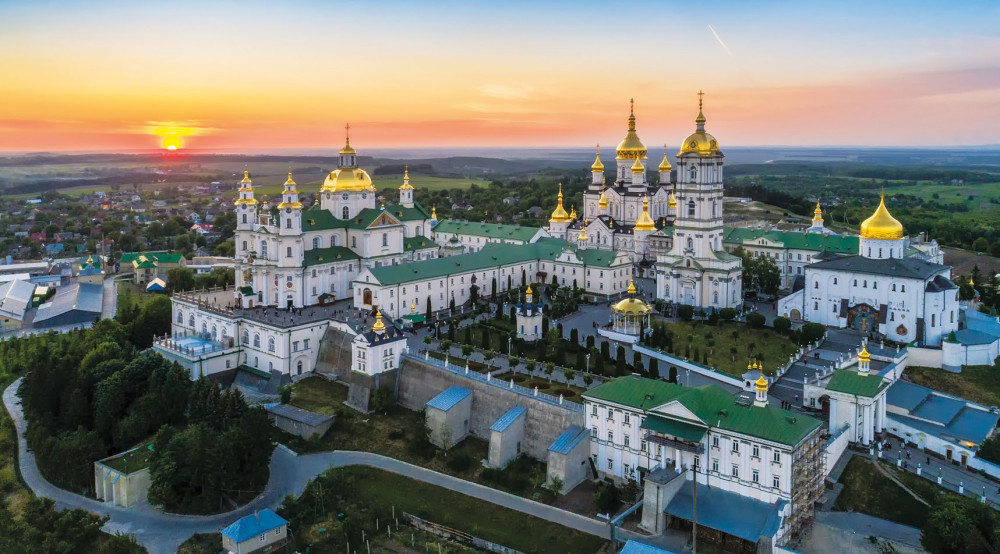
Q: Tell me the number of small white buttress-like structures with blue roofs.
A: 3